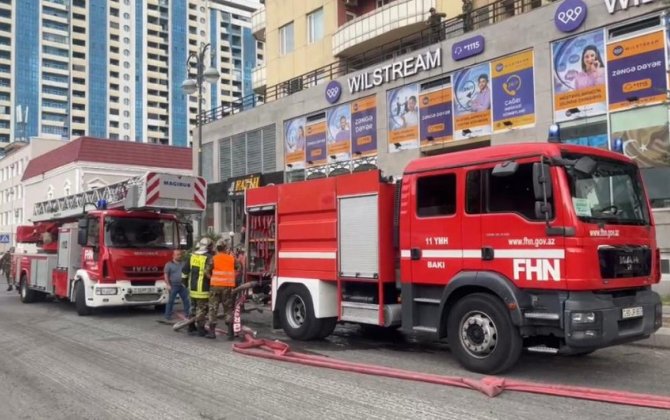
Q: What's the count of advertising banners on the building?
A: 10